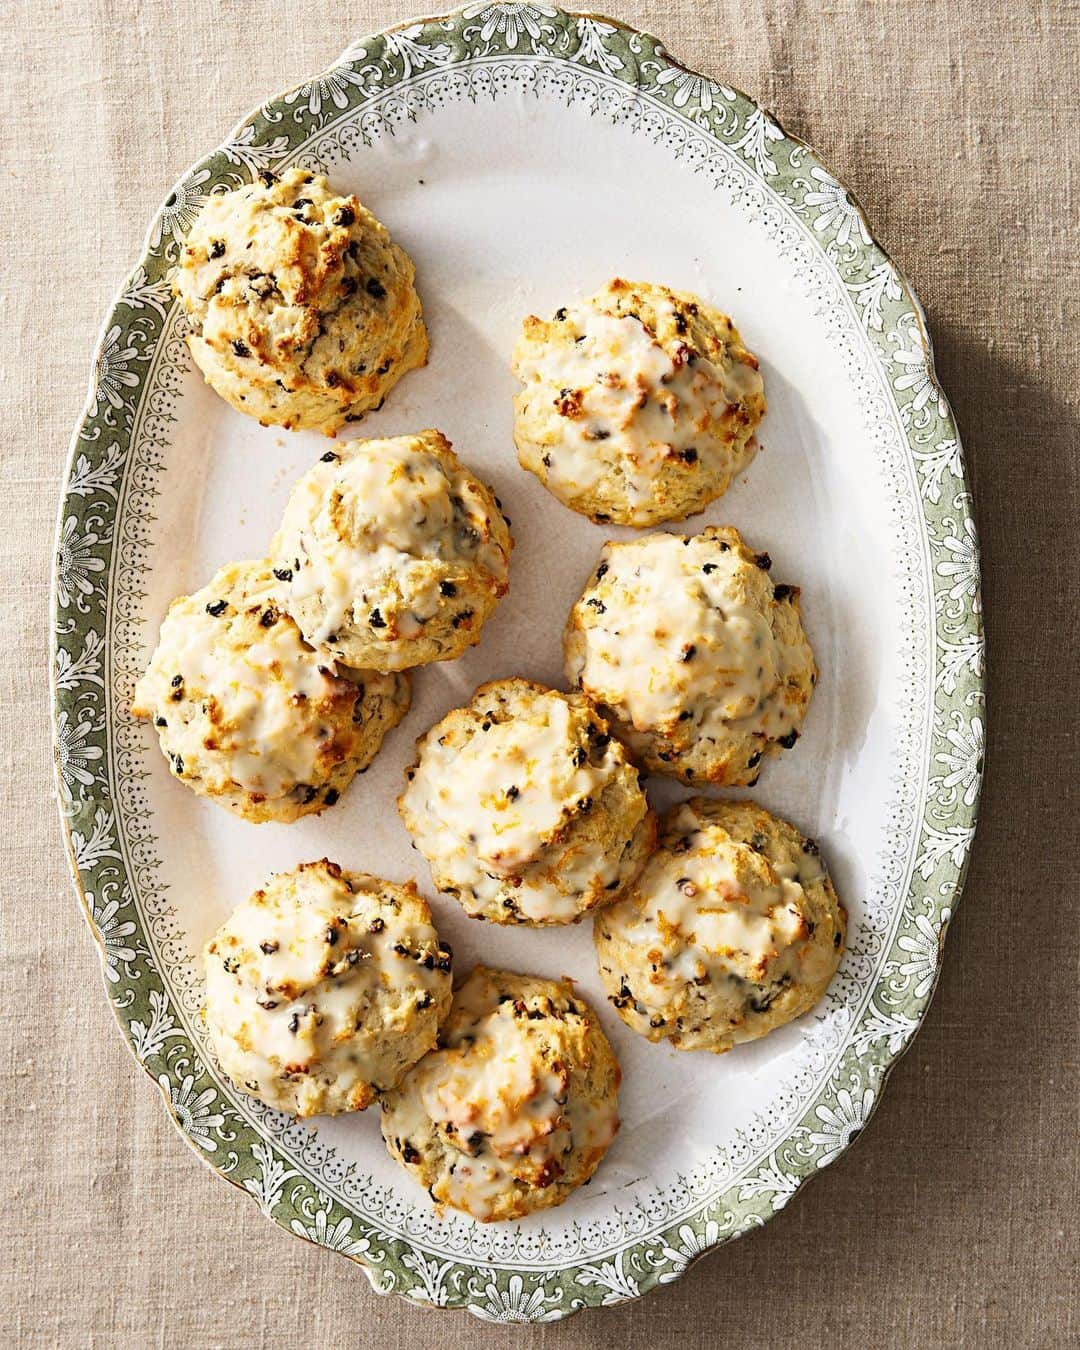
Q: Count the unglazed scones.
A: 1